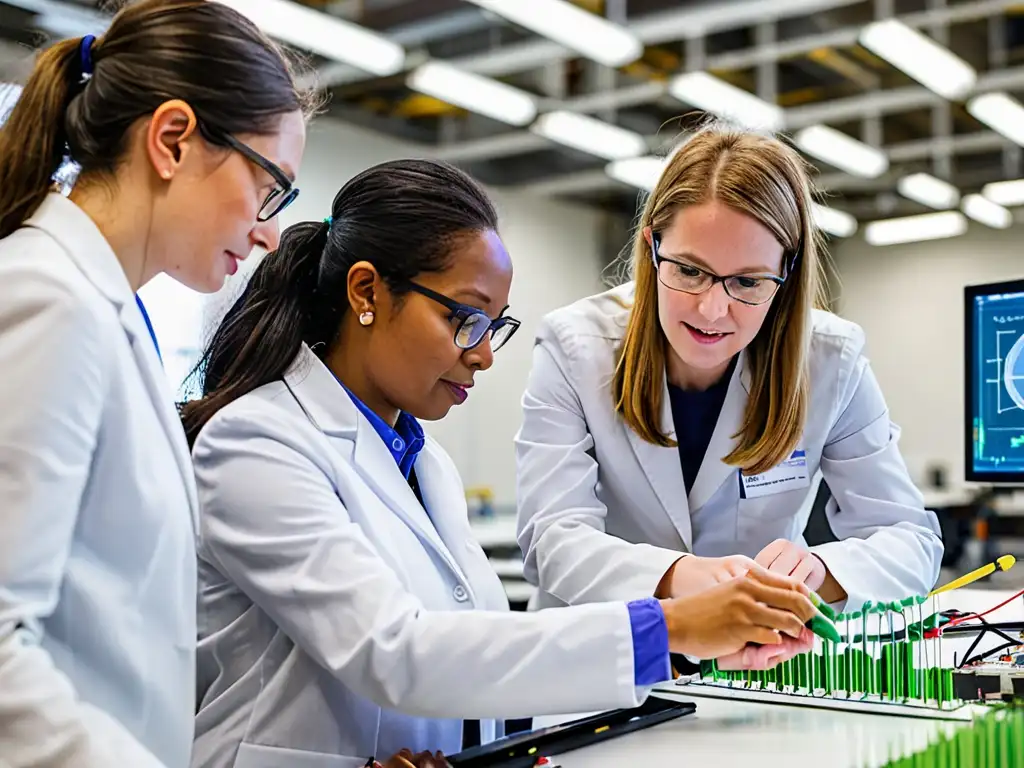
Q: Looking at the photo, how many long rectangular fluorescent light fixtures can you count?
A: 14